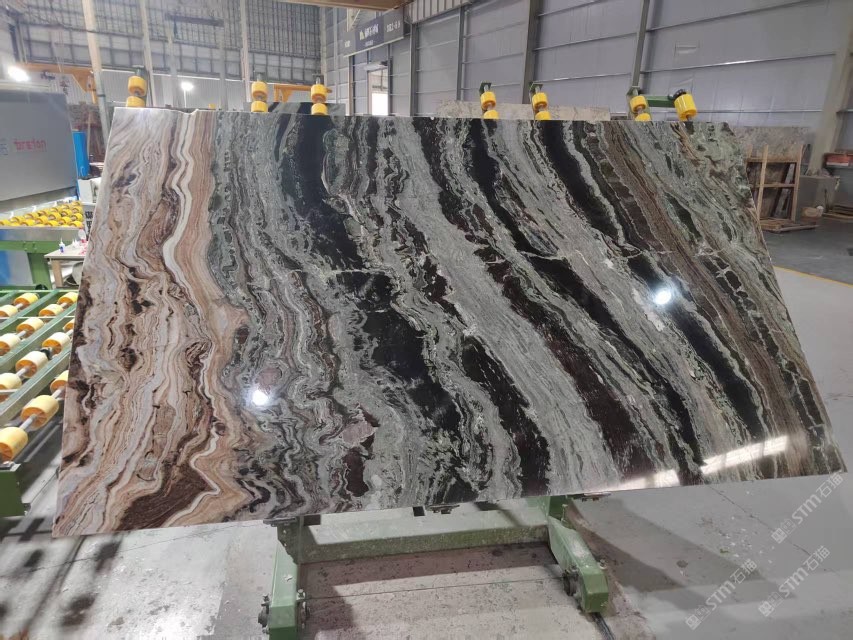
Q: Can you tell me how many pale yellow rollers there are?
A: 13